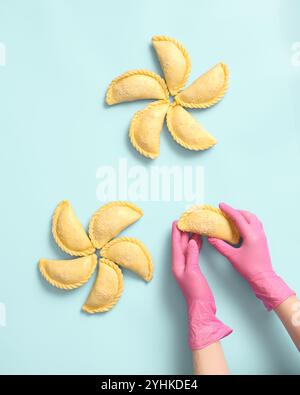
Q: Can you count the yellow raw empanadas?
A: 11